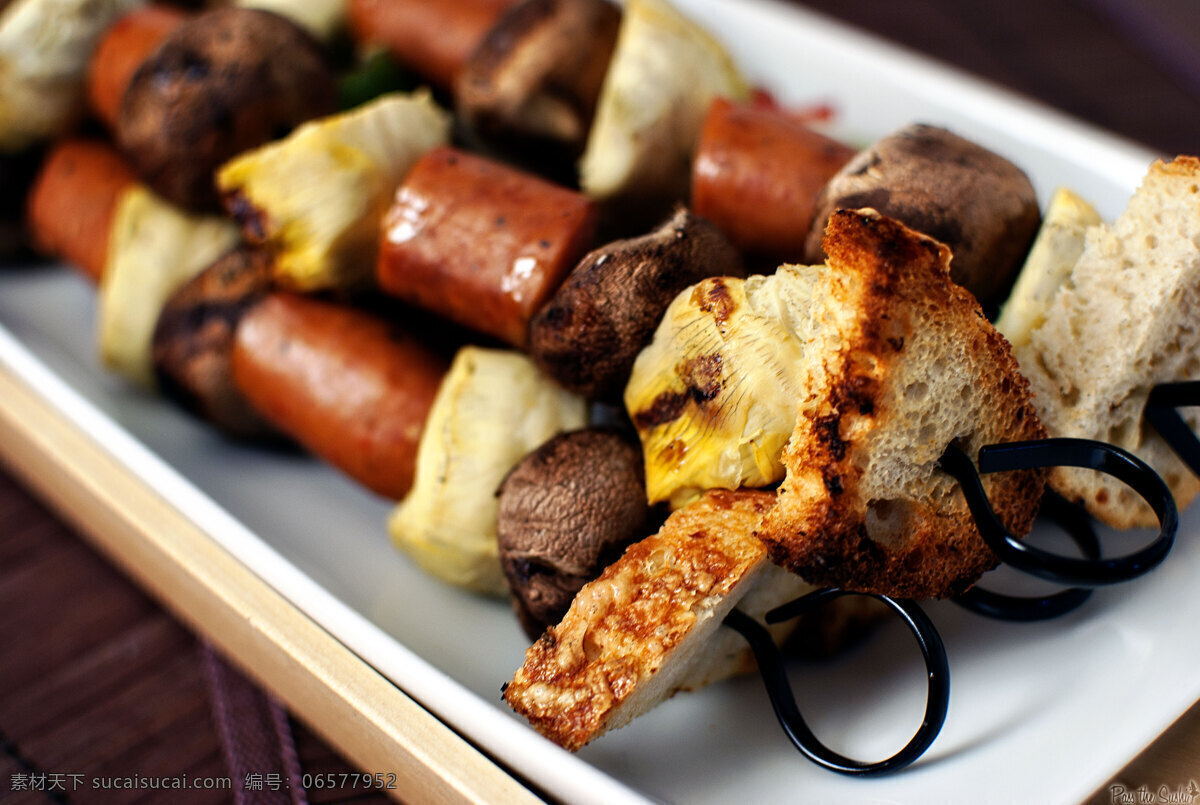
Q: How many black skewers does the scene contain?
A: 4